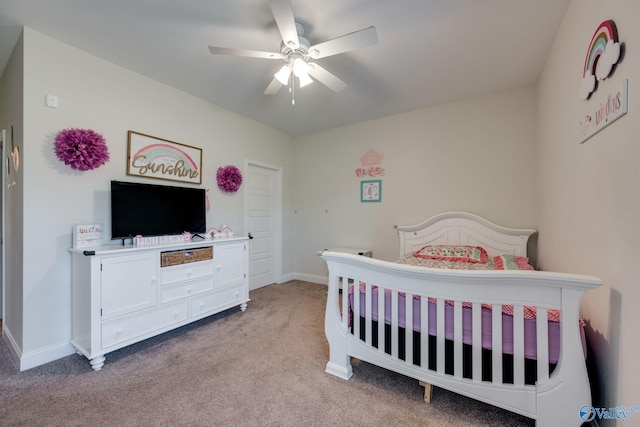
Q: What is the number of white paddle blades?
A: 5